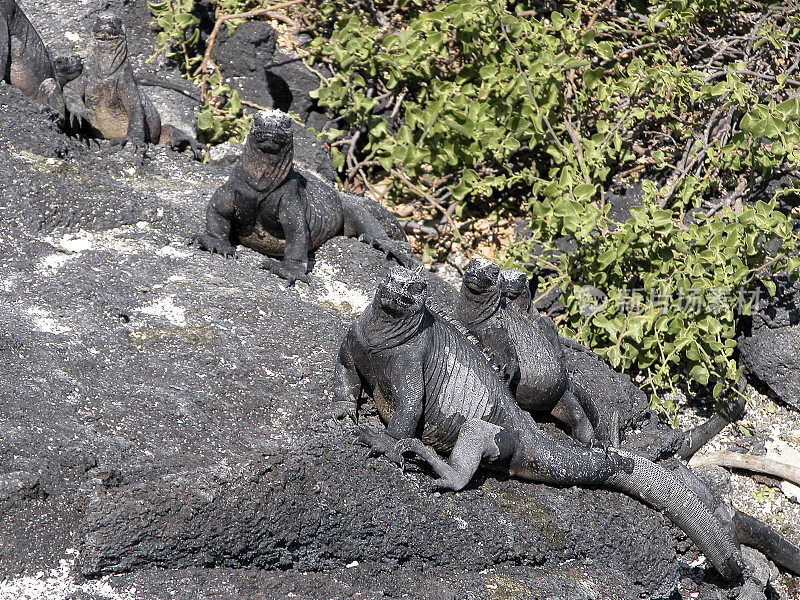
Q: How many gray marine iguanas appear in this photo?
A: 7